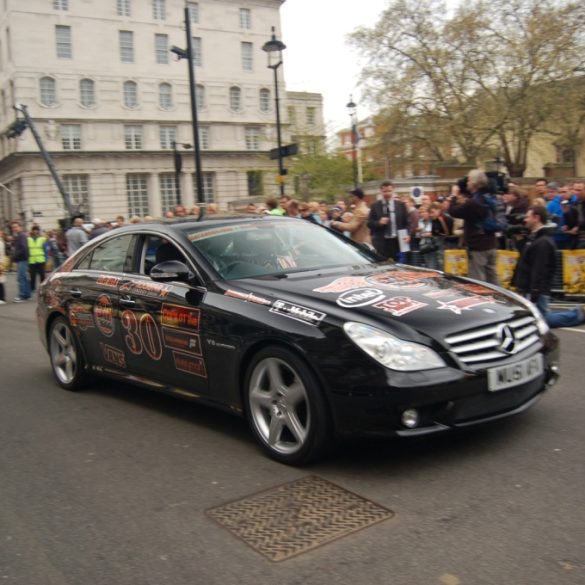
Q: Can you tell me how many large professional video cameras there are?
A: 2